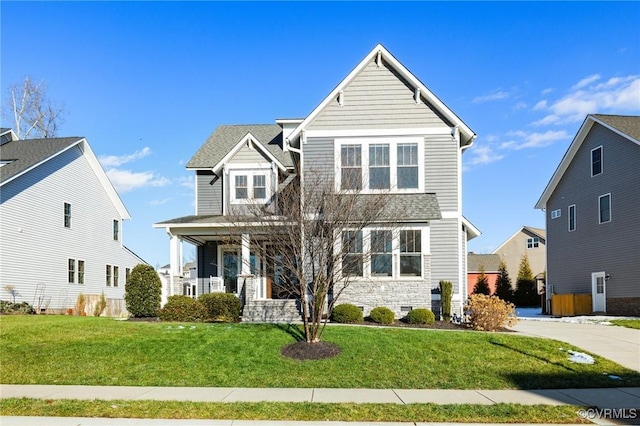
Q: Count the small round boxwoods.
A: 3